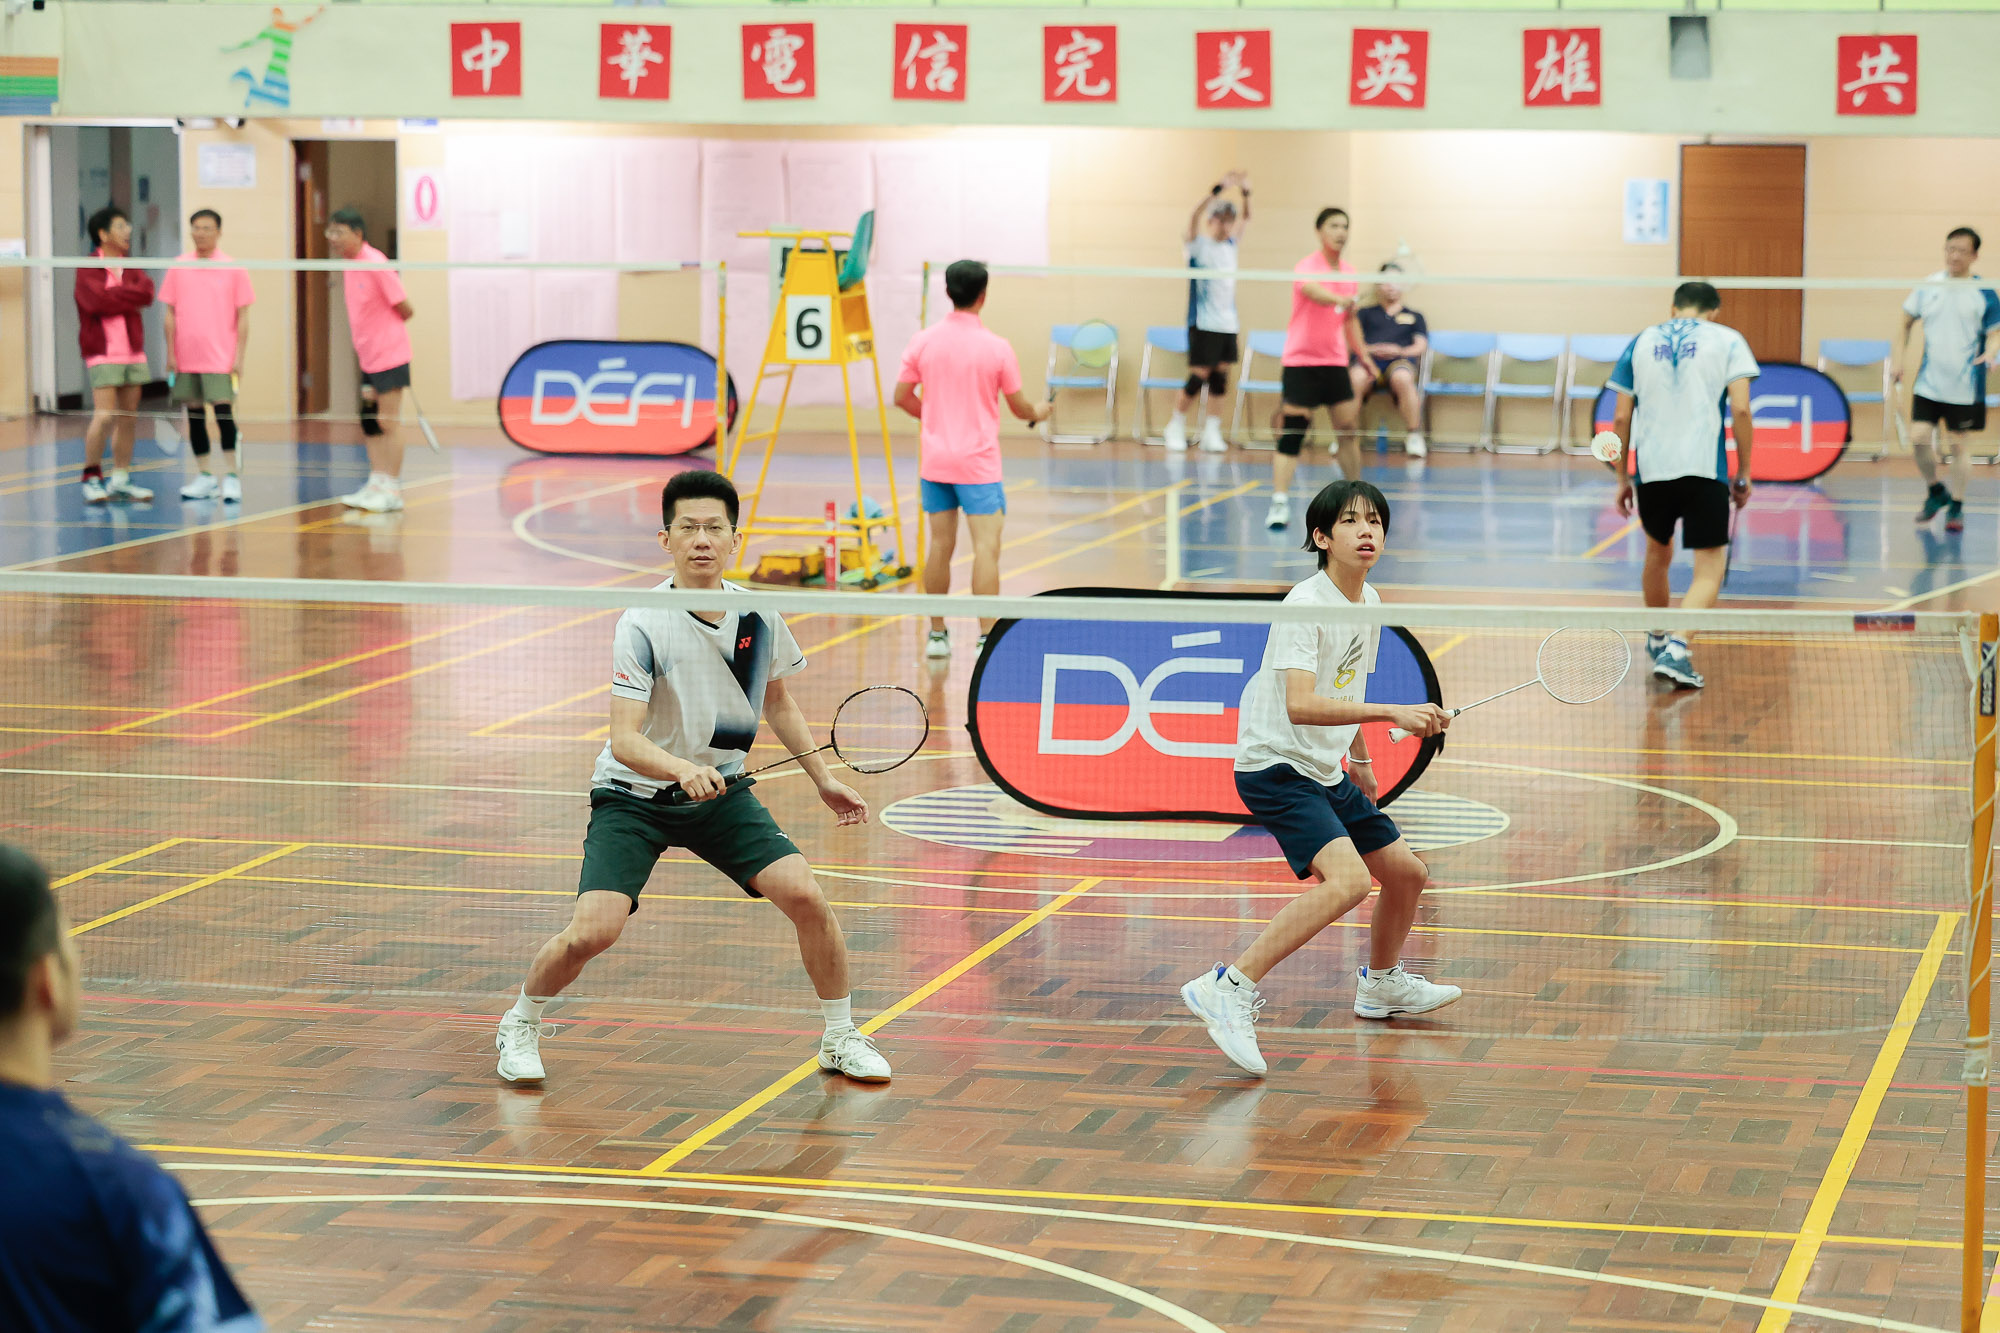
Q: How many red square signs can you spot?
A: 9